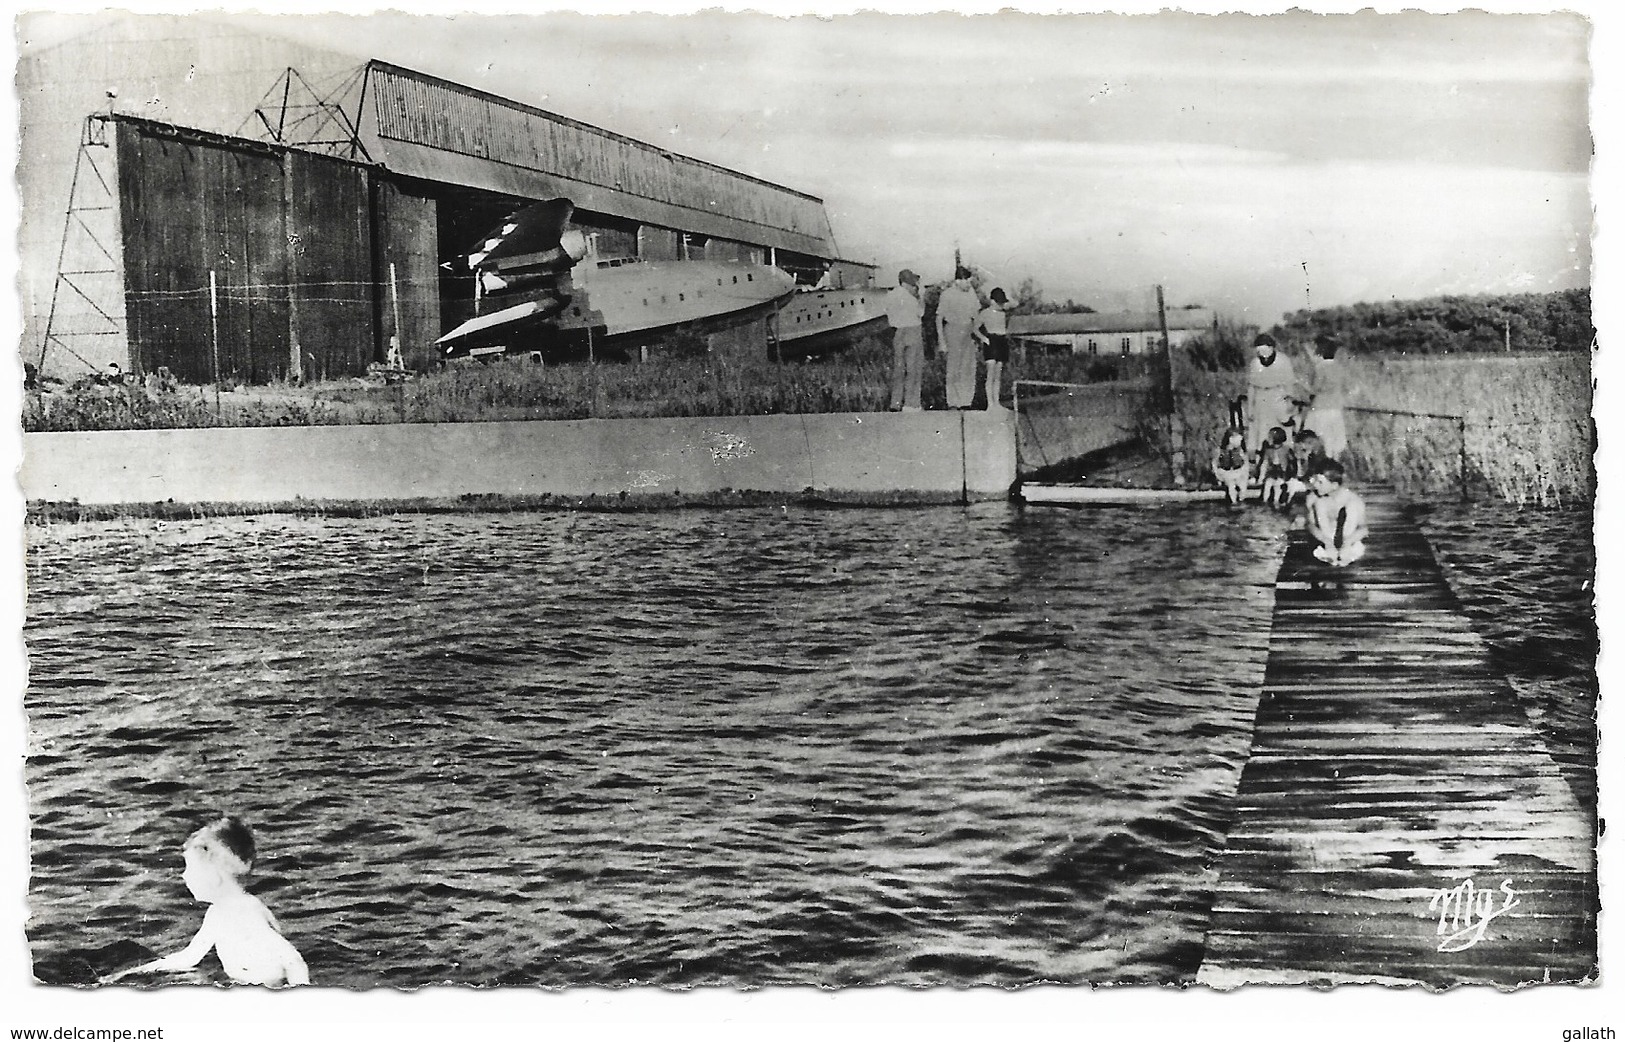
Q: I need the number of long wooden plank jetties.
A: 1